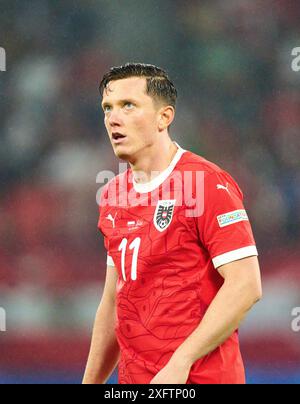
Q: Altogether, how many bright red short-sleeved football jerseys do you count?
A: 1